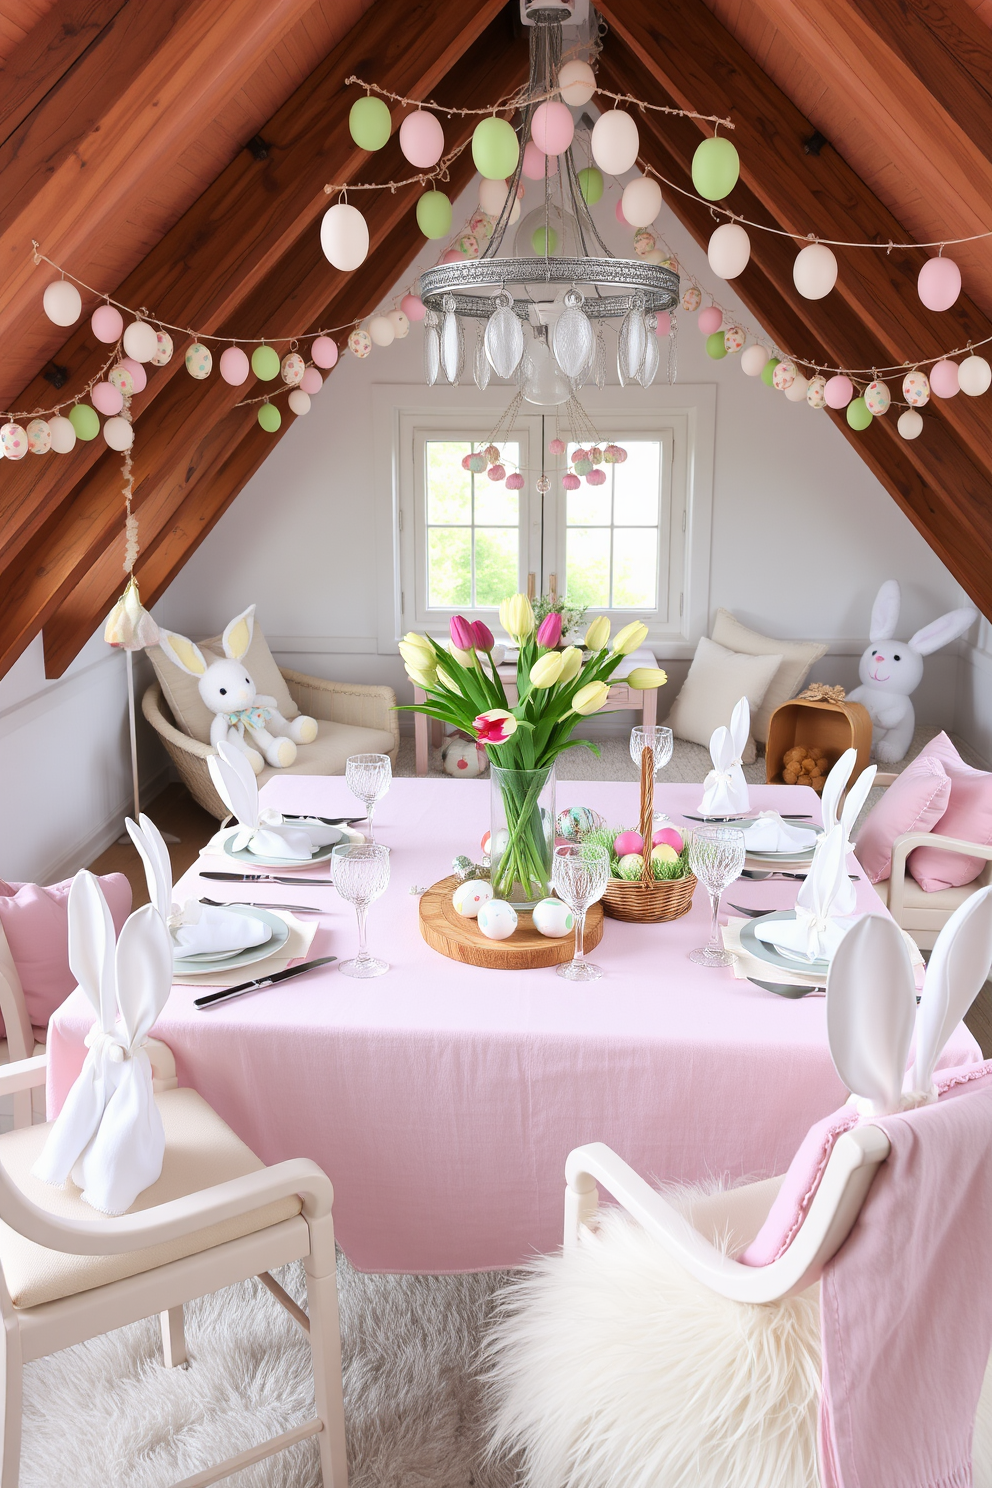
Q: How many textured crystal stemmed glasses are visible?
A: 5